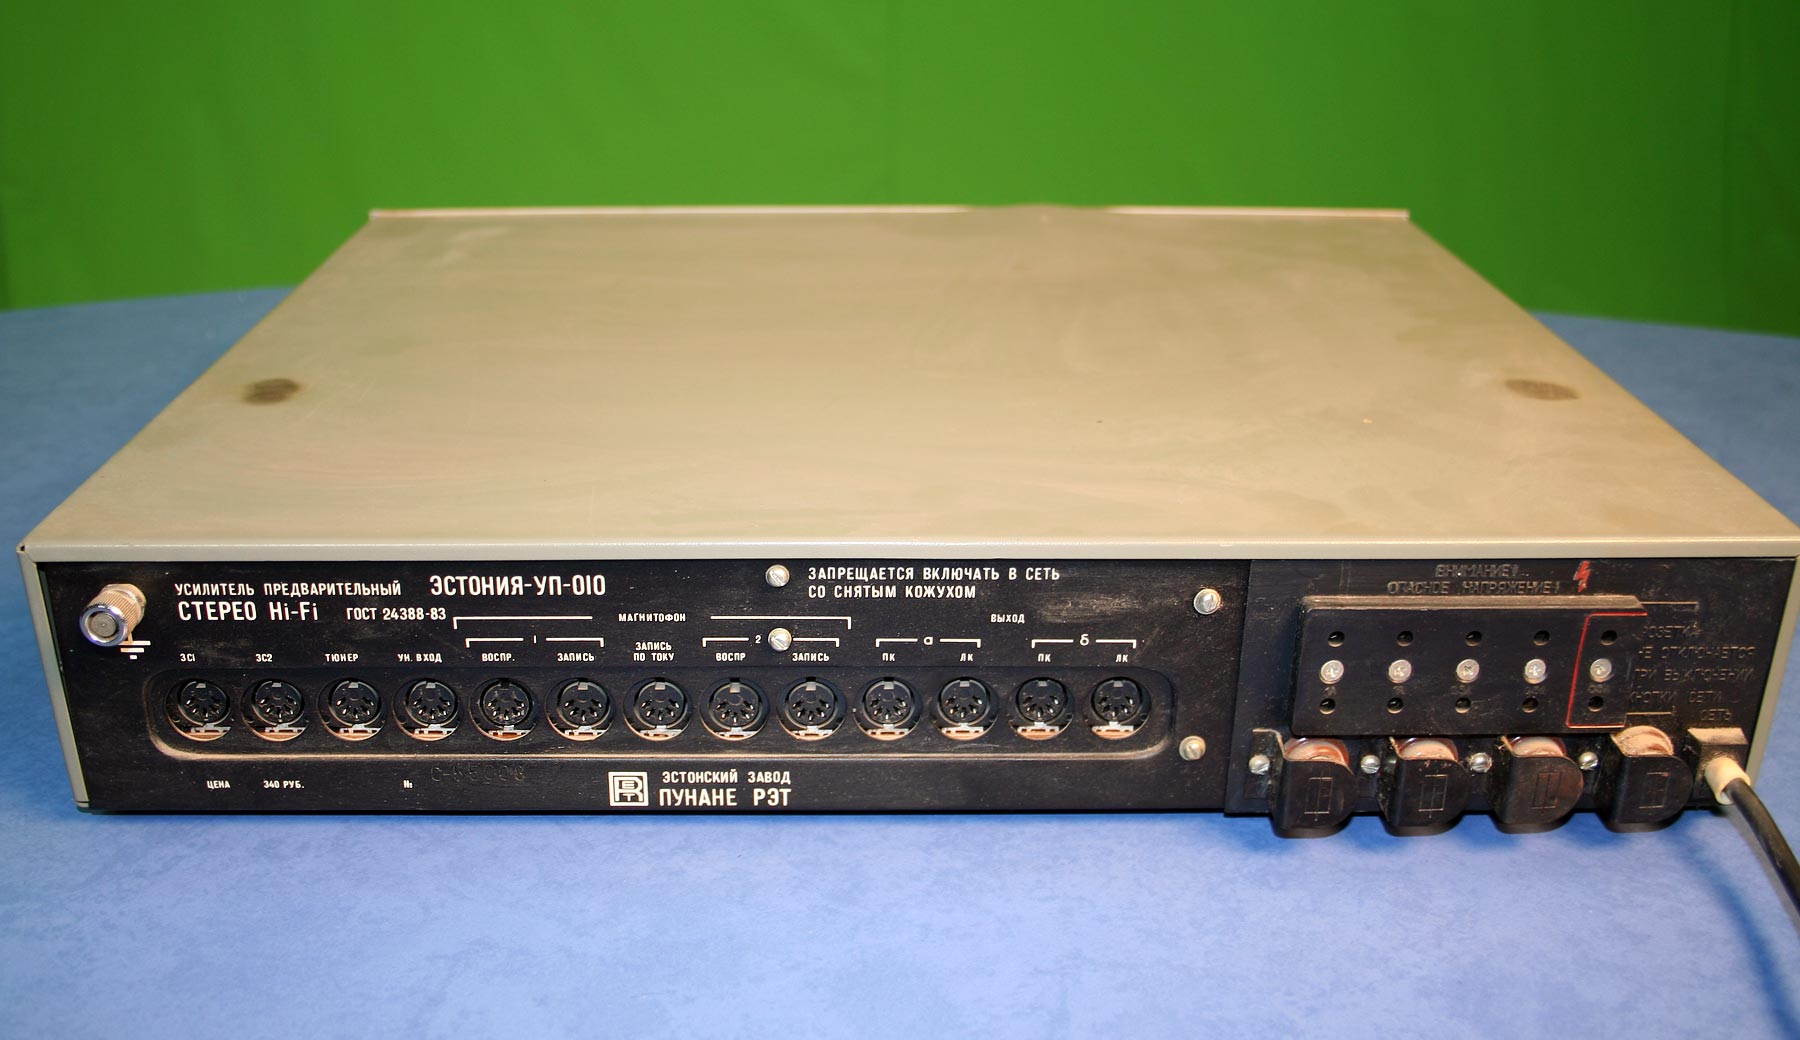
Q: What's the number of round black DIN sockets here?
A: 13